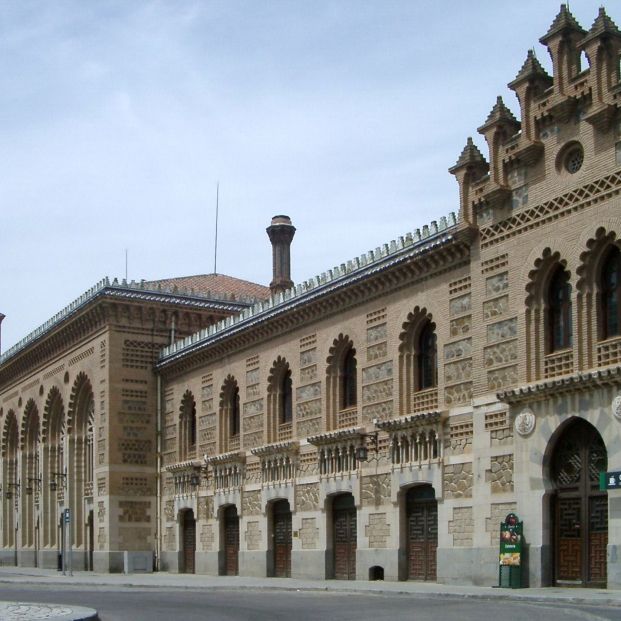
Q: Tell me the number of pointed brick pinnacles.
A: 5